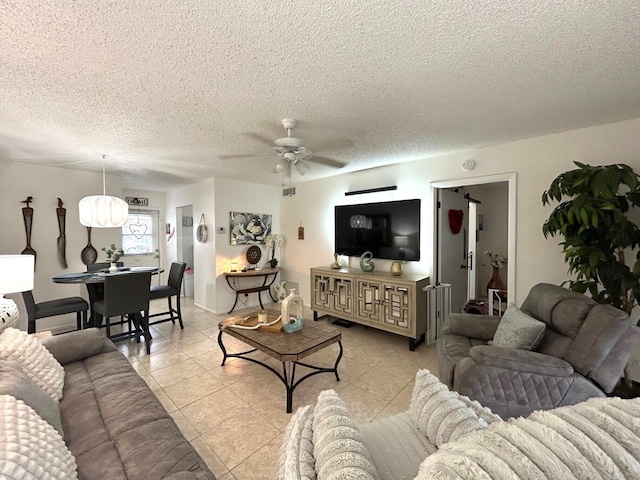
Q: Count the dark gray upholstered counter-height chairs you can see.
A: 4